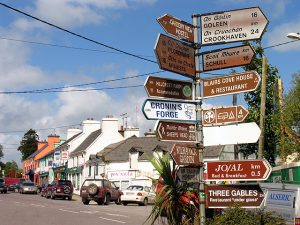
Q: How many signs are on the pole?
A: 14